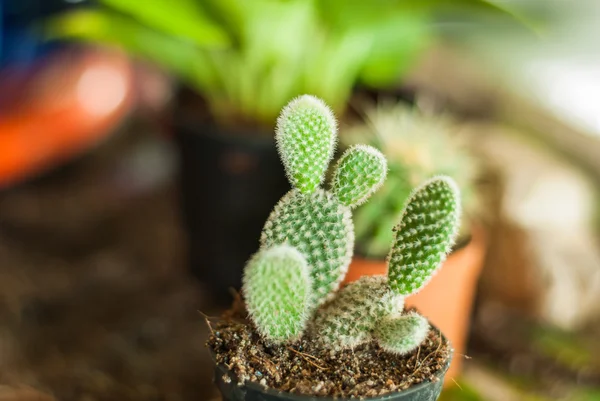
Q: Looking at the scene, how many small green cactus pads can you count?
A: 7